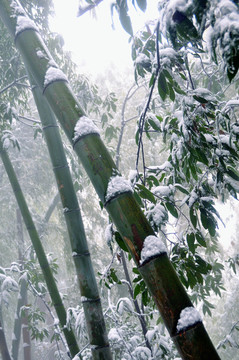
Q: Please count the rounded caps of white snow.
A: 6